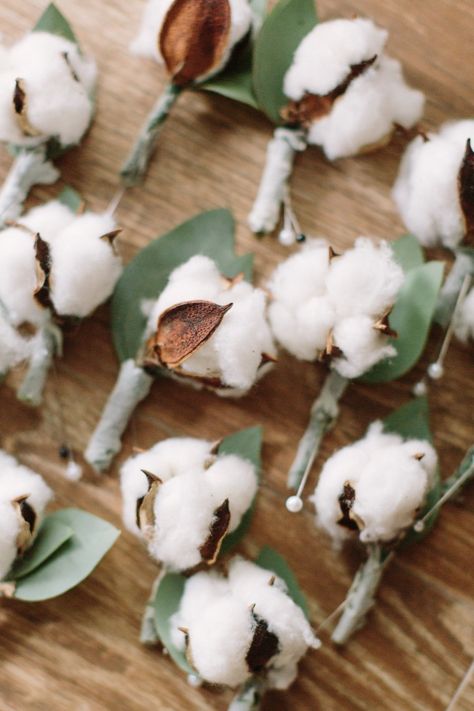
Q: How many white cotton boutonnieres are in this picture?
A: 11